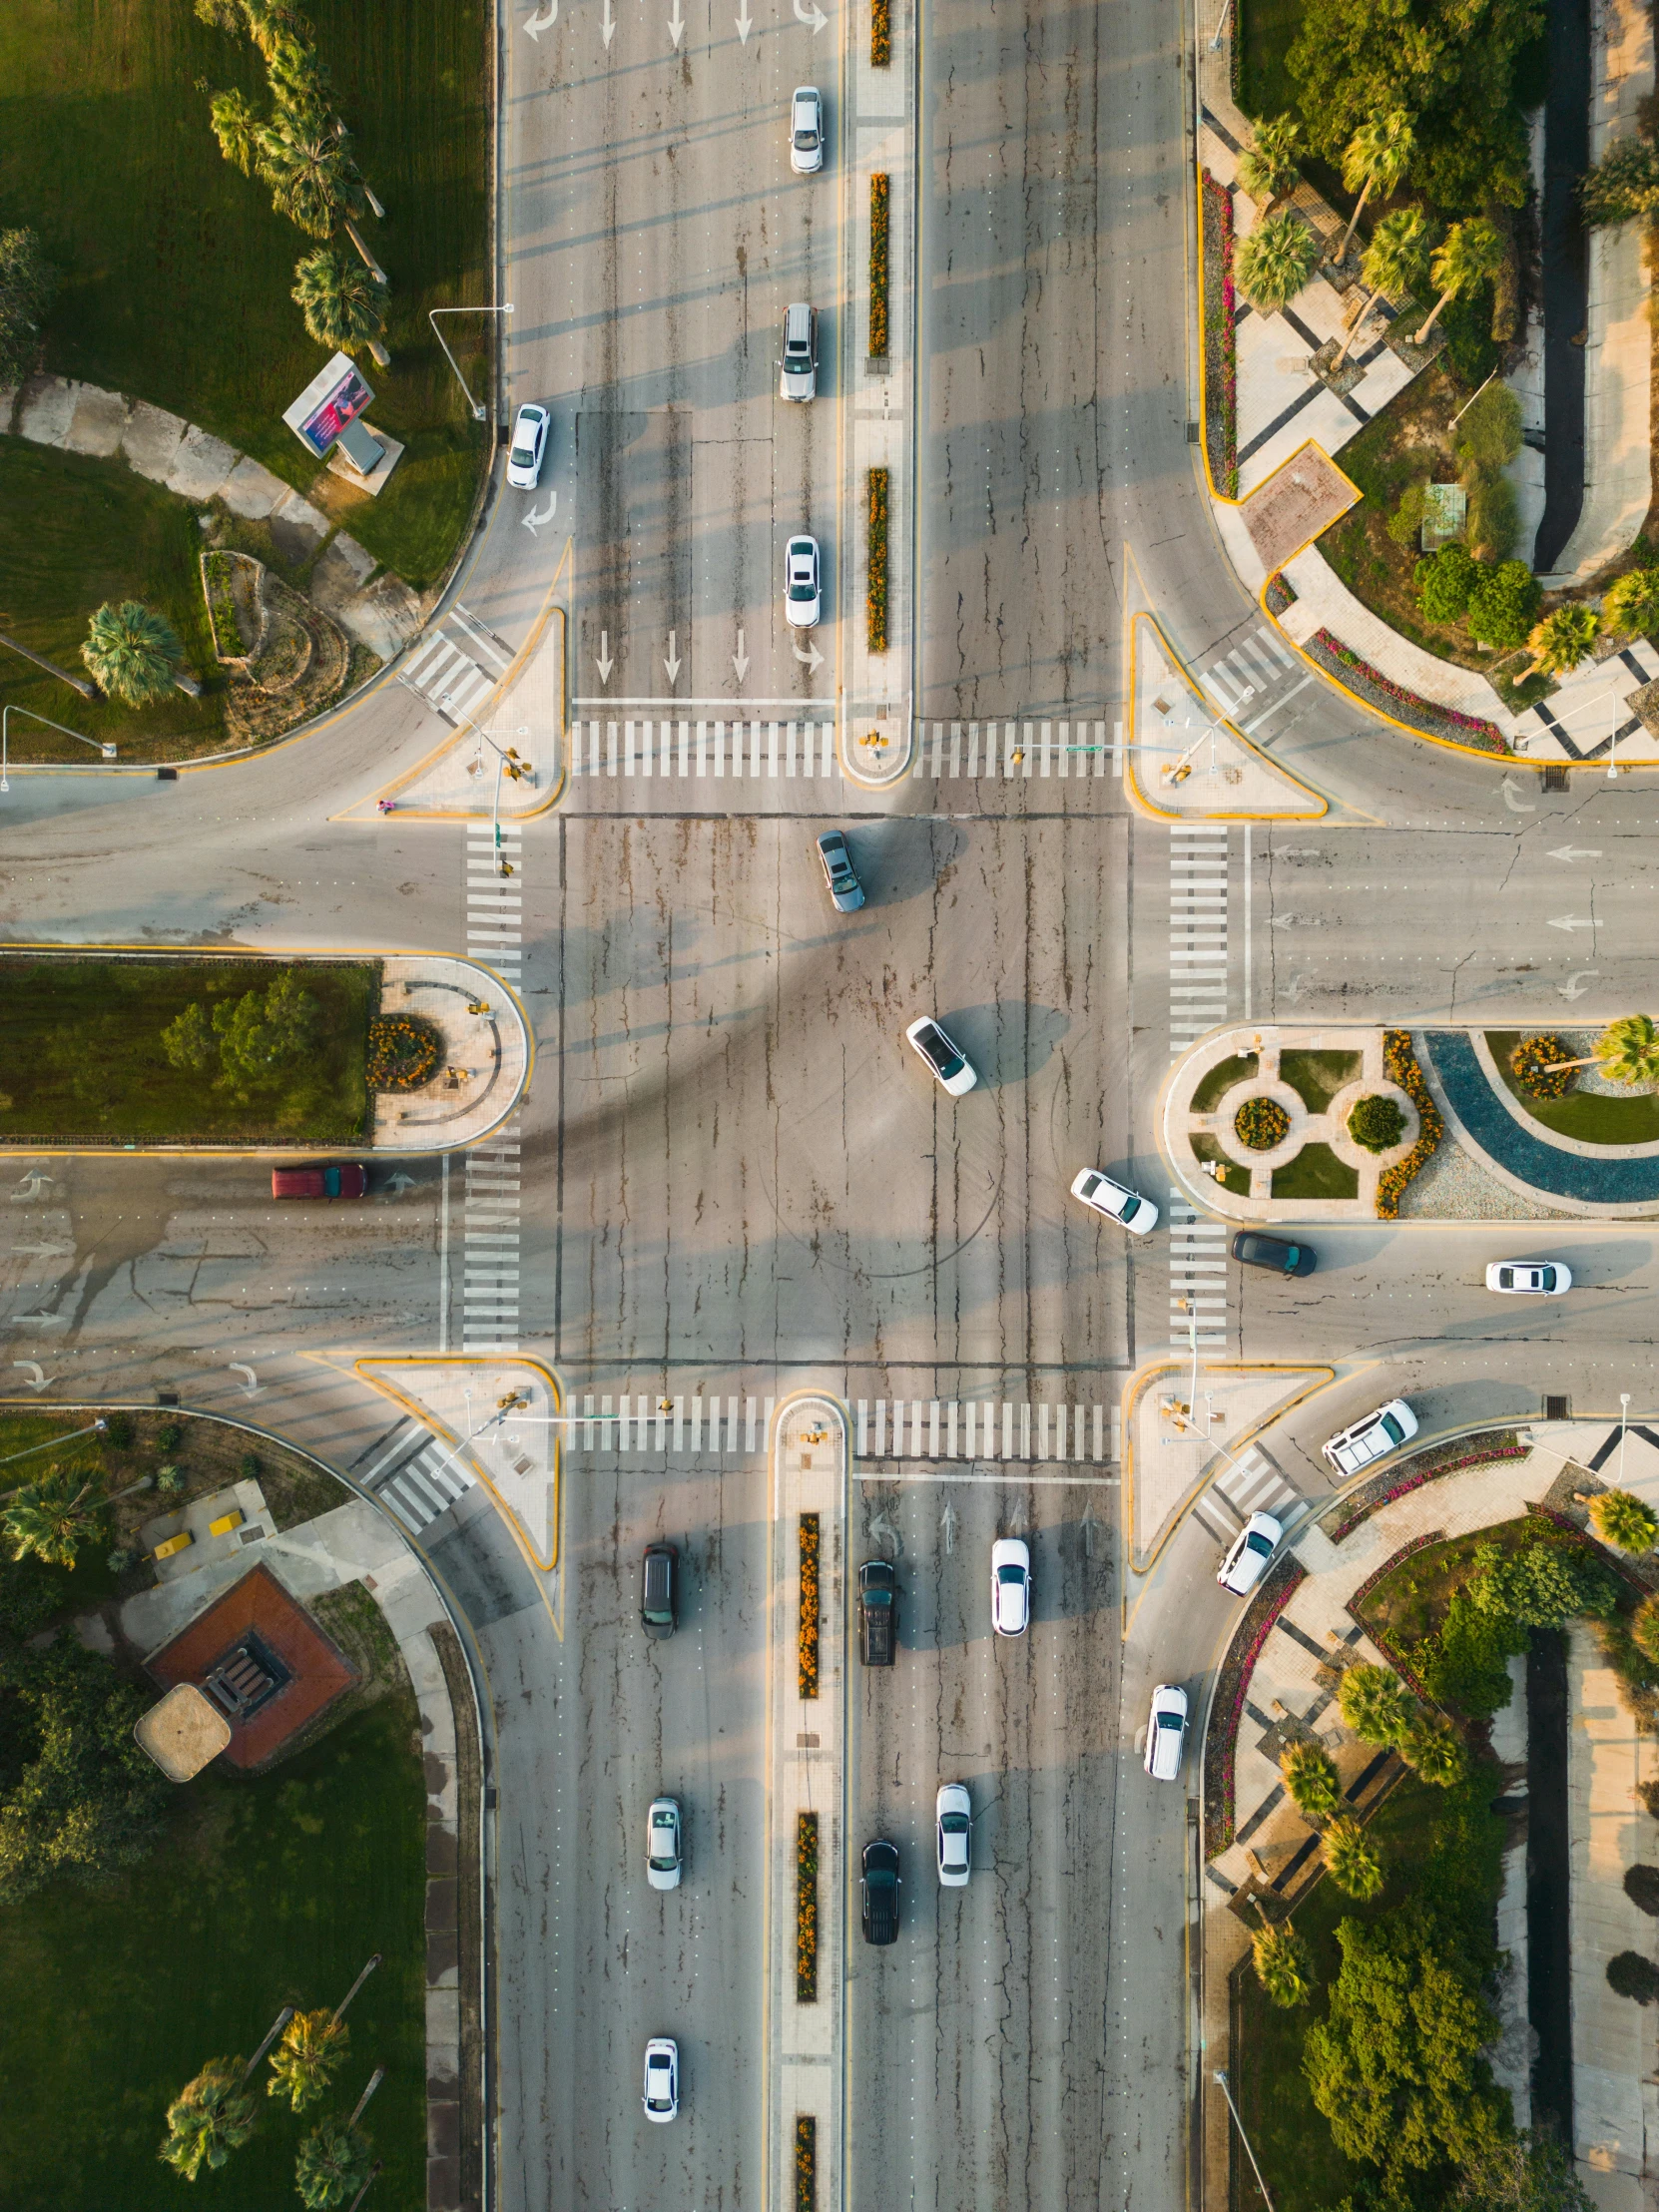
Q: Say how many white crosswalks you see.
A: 12